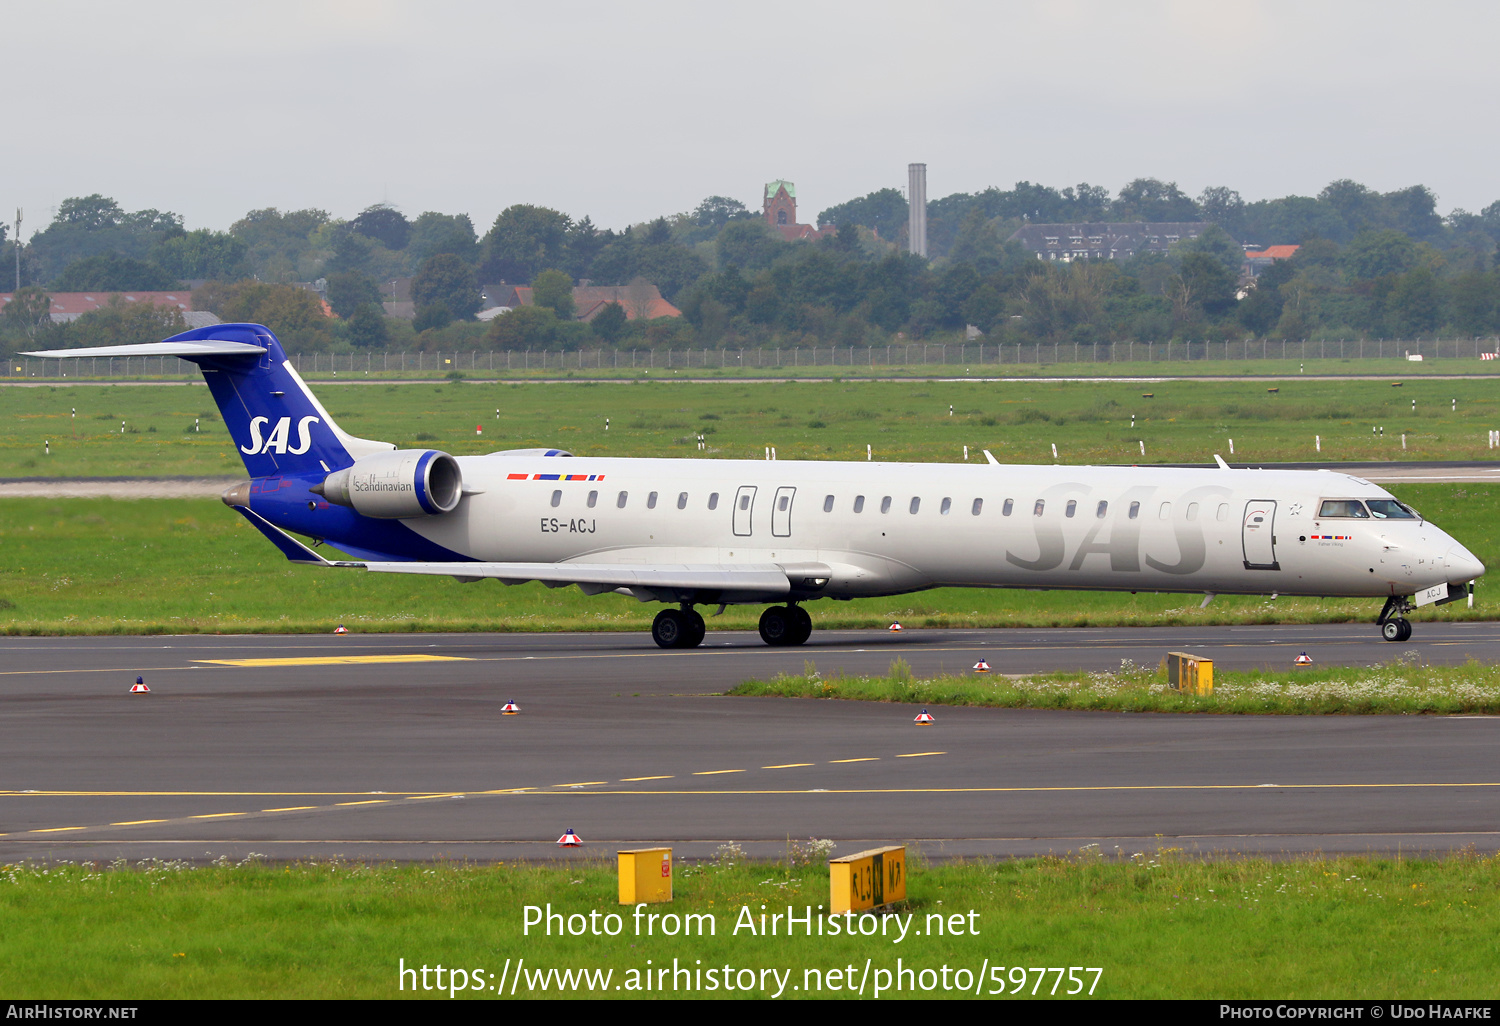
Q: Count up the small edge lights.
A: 8